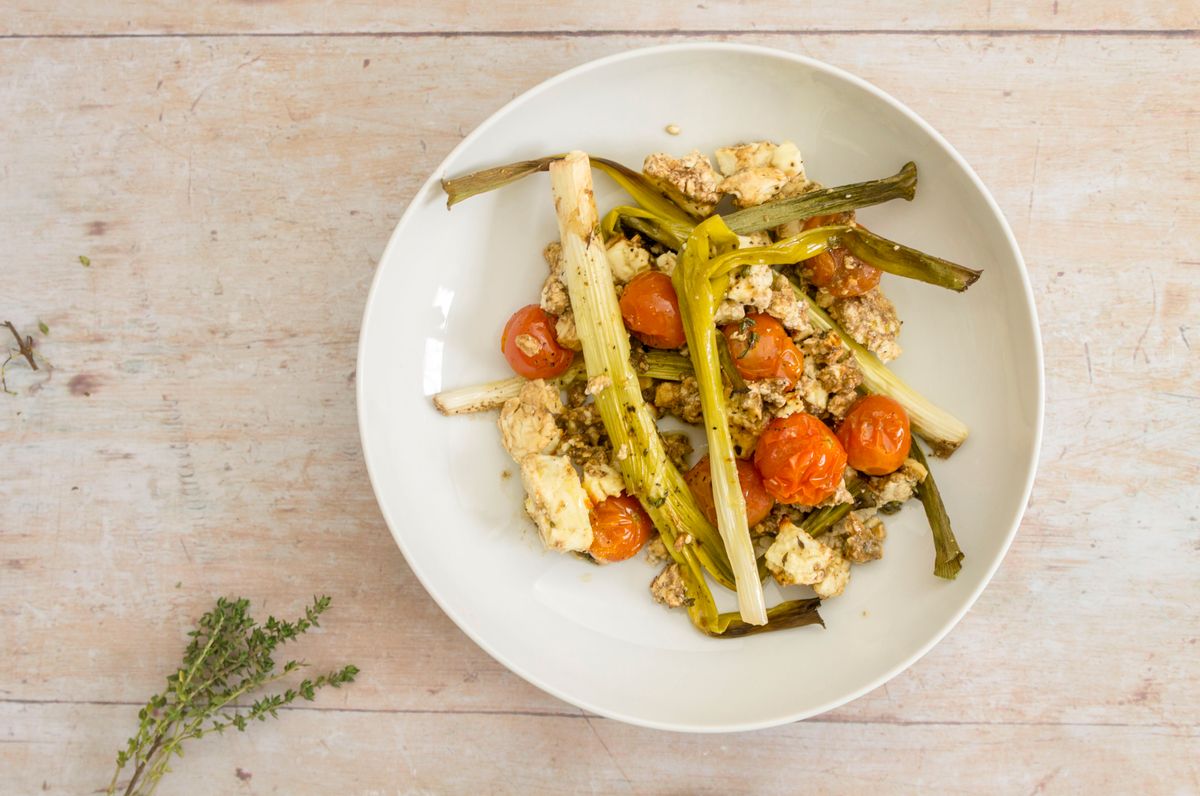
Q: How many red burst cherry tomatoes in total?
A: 8